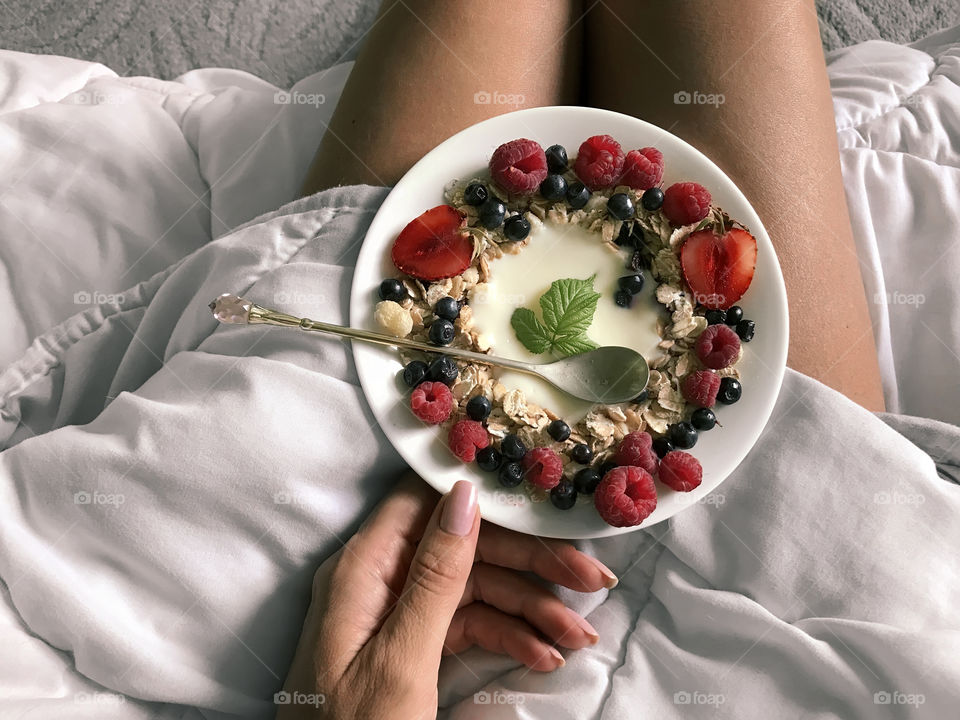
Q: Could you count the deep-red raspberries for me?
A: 12